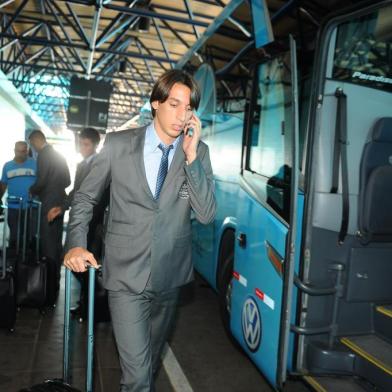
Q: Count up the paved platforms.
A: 1